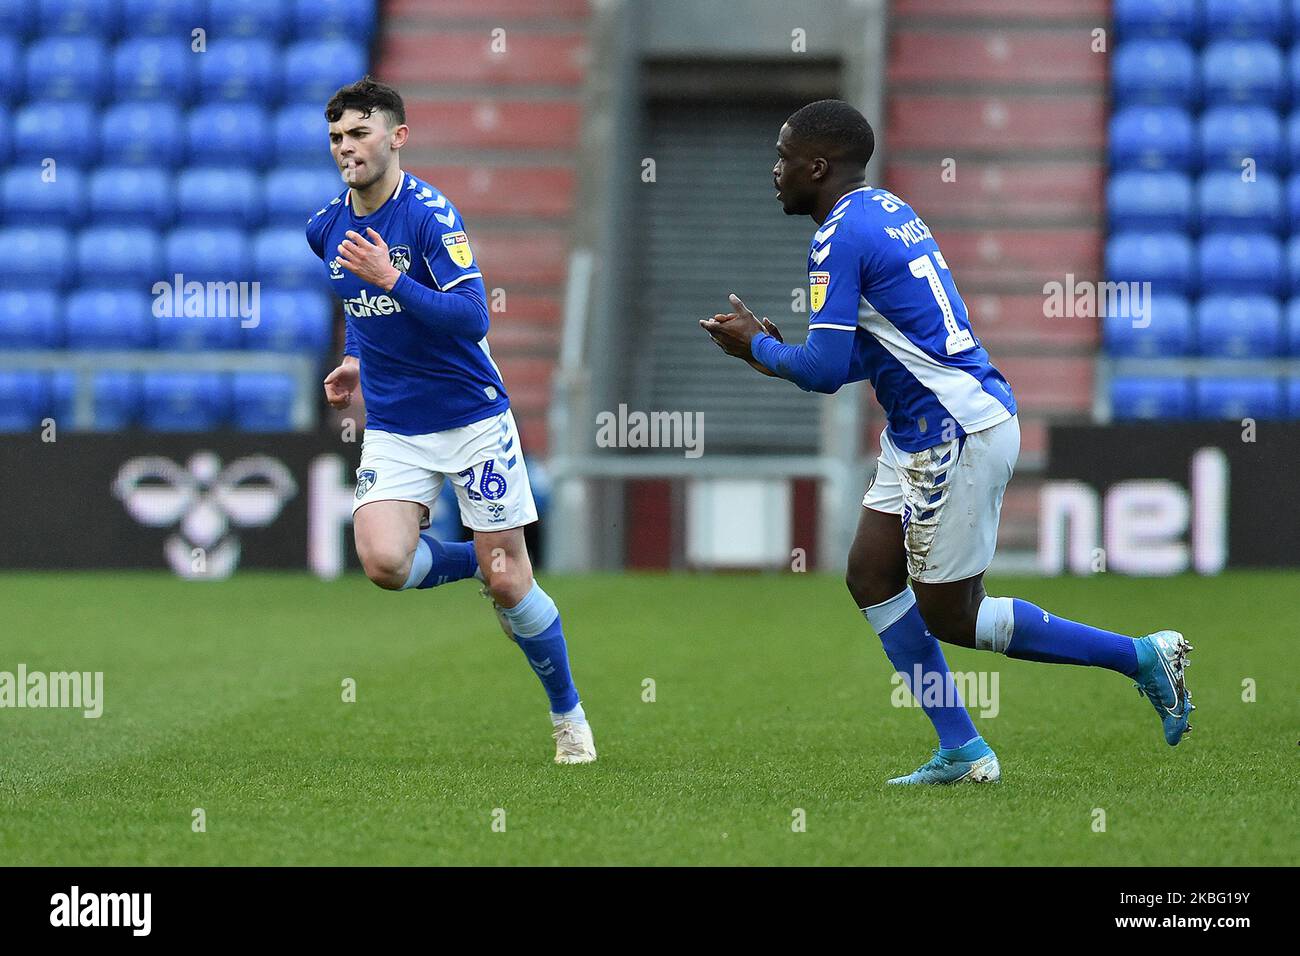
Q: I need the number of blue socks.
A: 4